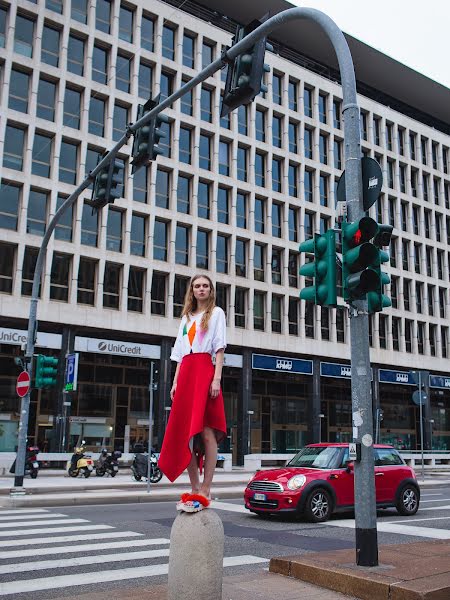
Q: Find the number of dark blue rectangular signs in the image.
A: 4